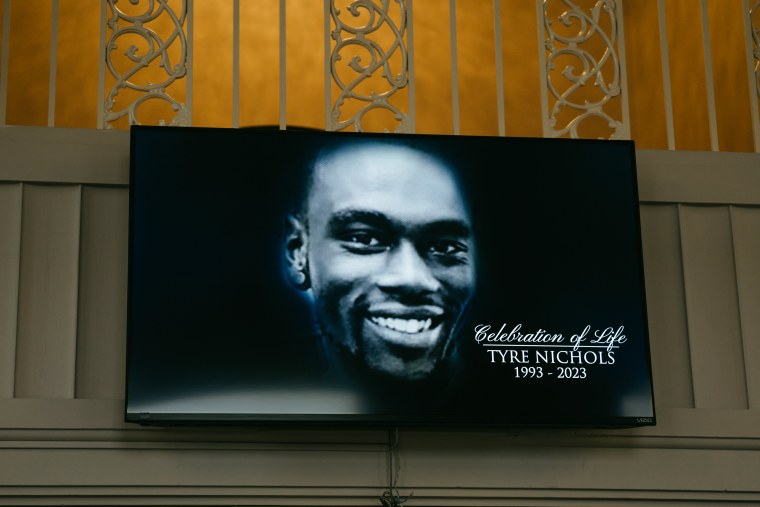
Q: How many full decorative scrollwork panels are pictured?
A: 3